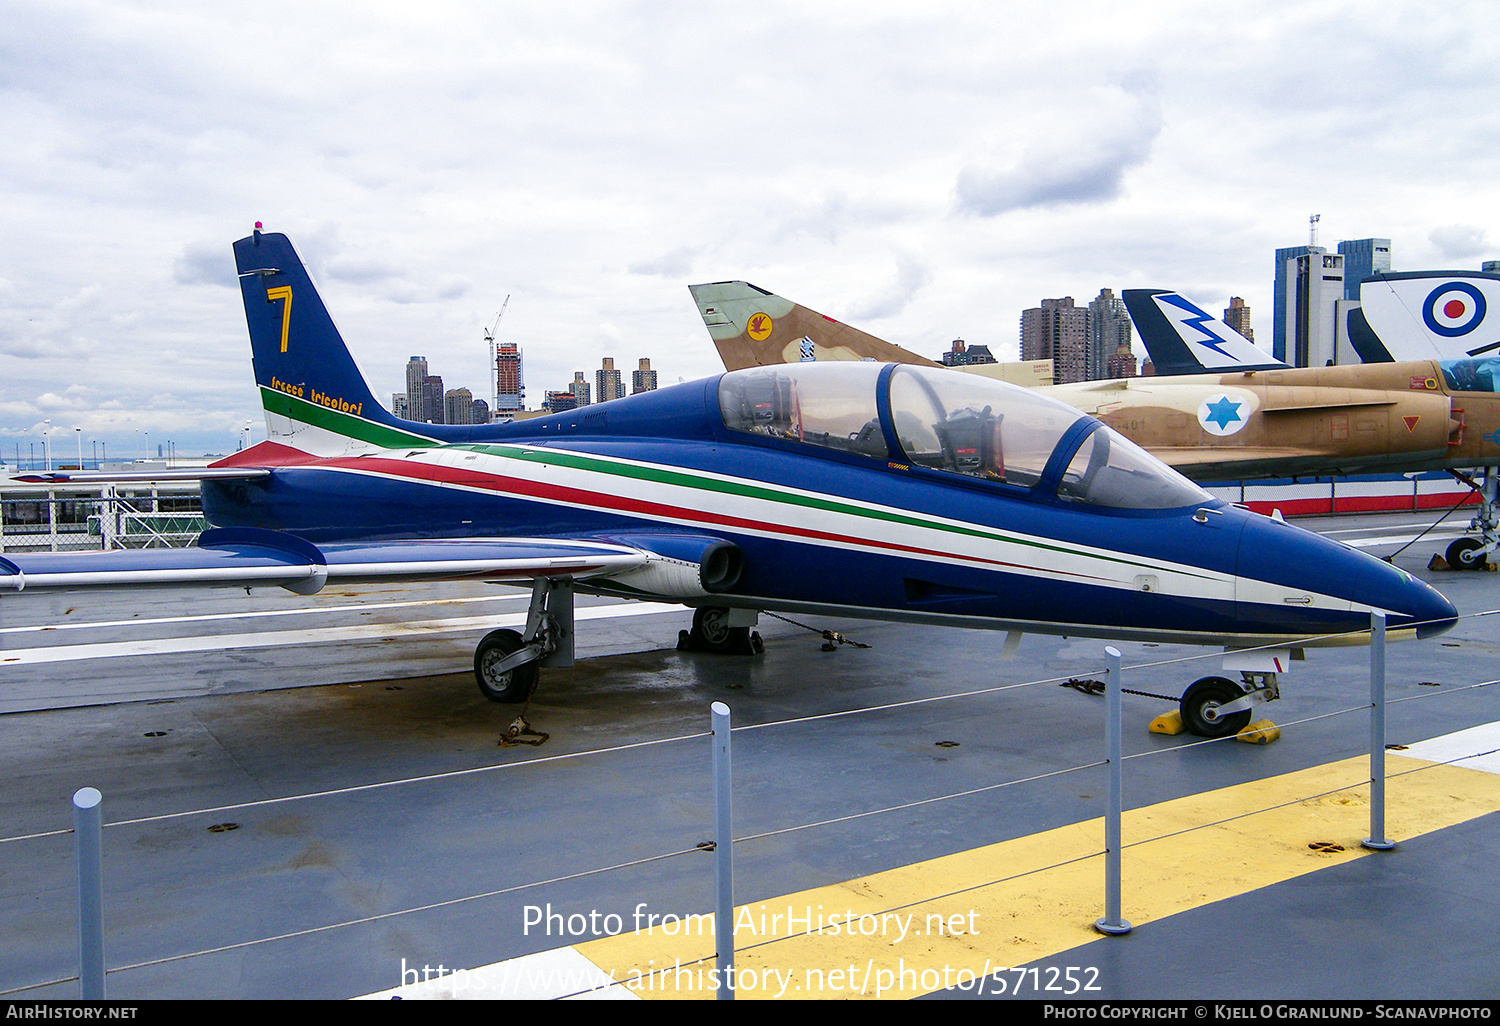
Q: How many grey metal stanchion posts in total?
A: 4